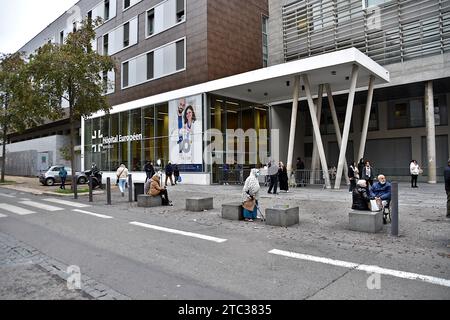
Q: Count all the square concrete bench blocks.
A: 5